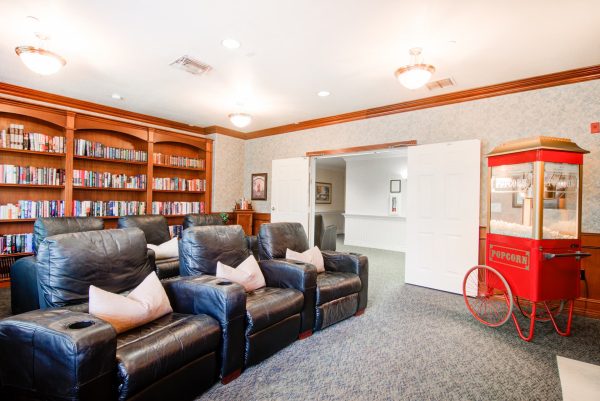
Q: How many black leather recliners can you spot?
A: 6